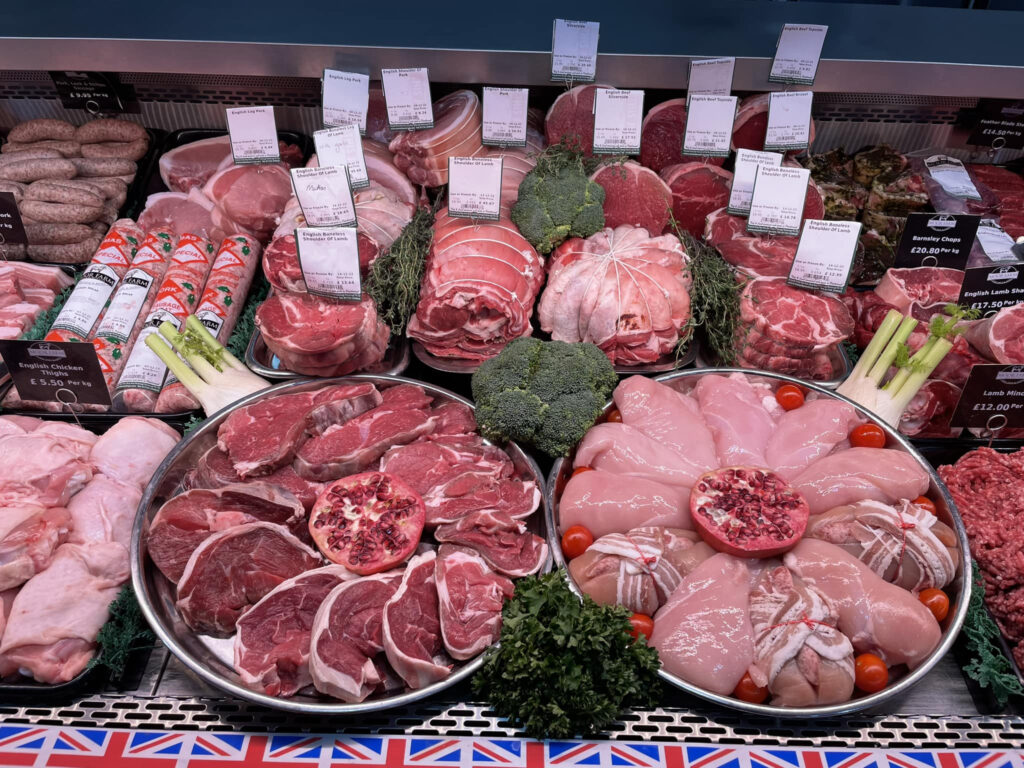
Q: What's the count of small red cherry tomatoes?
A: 10